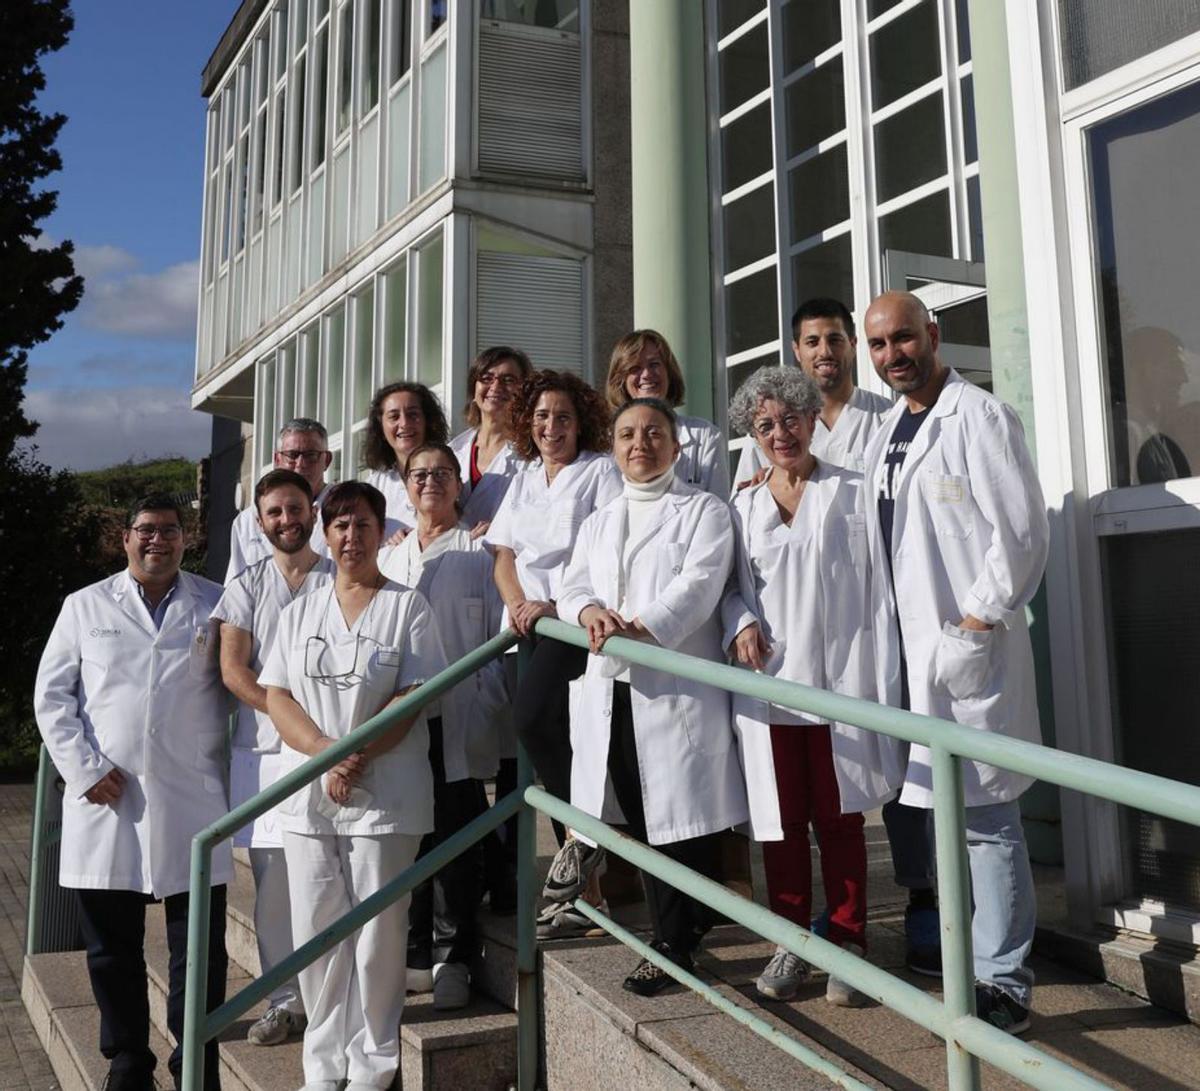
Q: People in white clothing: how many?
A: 13